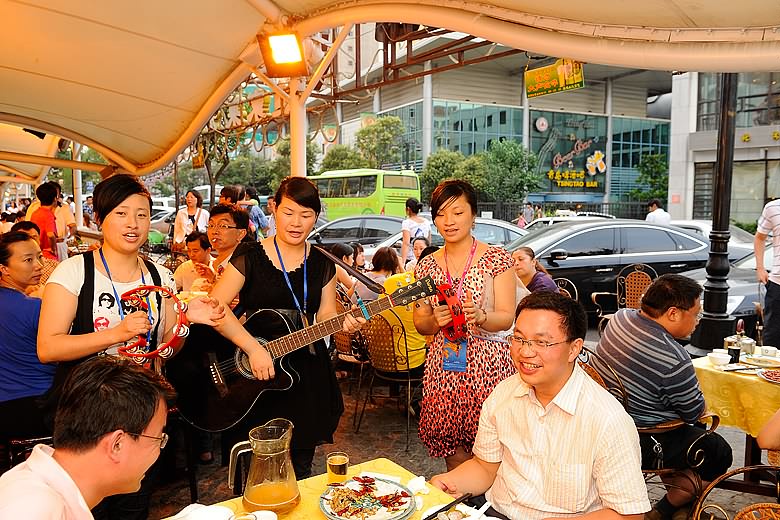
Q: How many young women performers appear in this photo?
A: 3